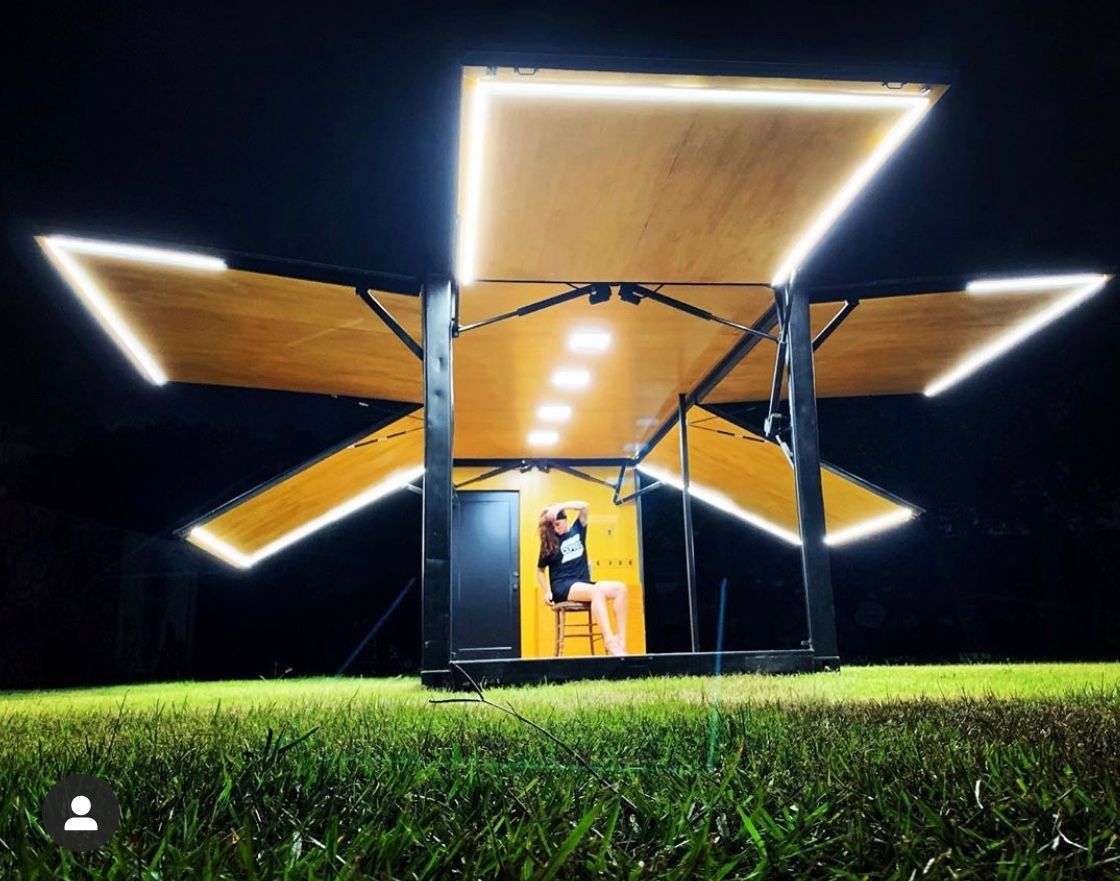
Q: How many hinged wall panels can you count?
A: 5